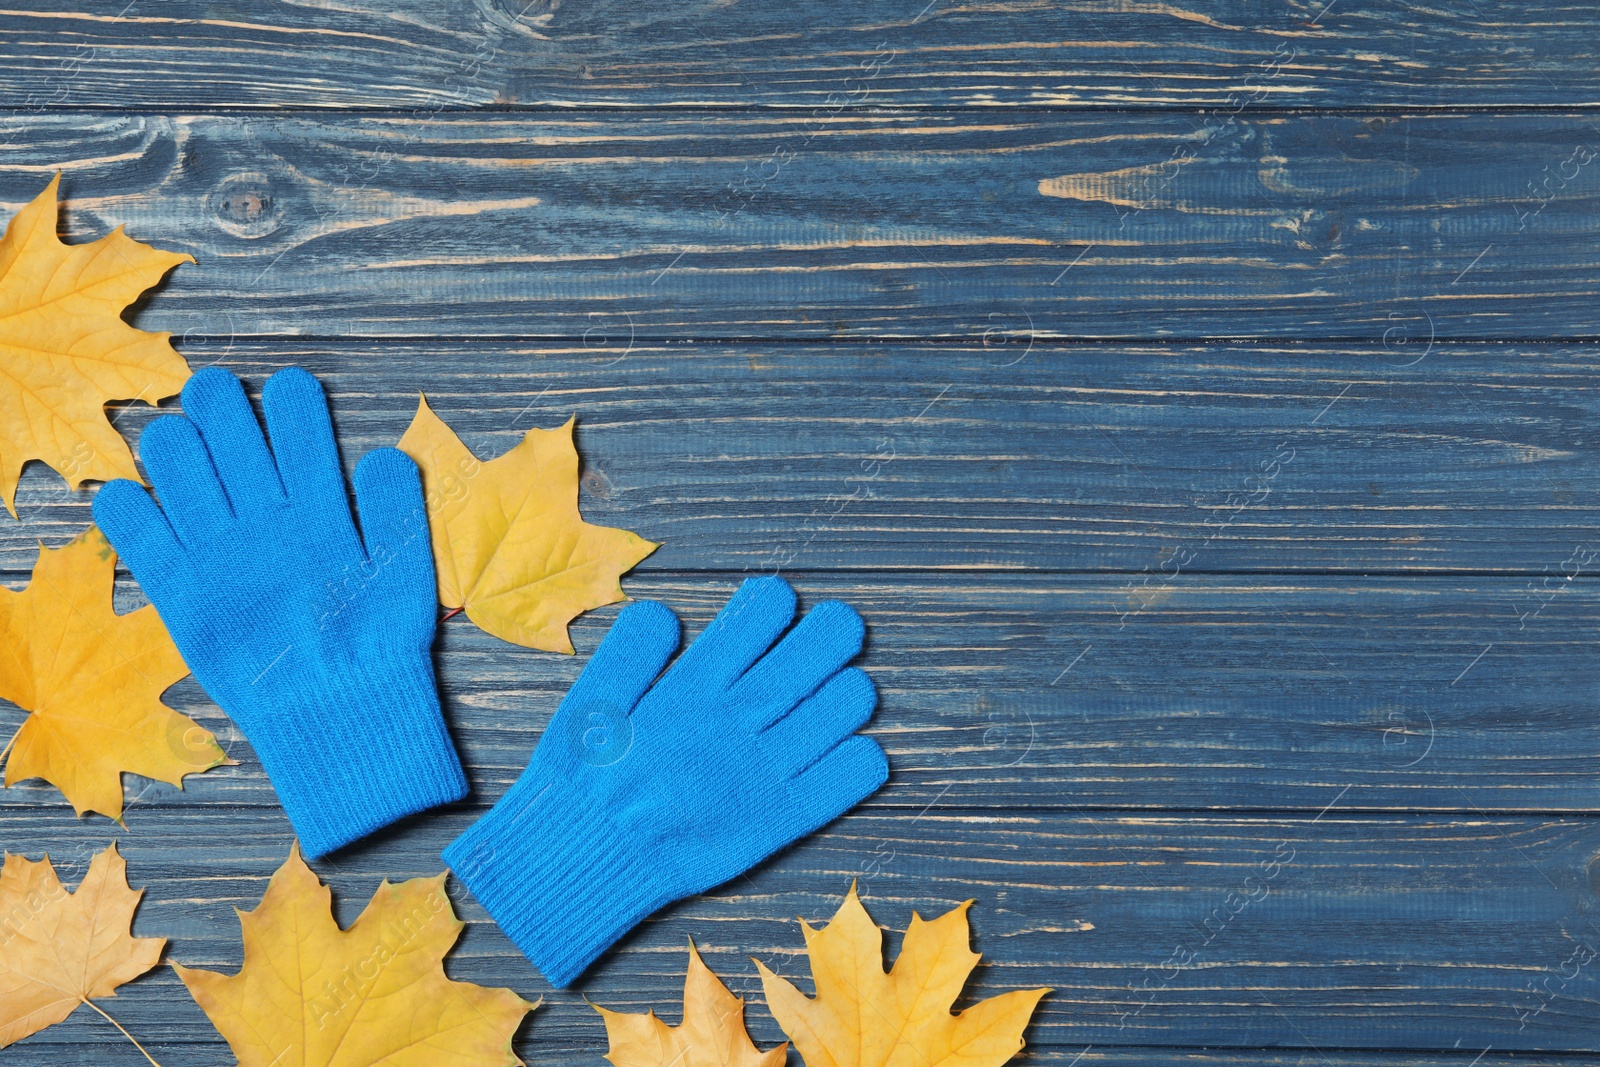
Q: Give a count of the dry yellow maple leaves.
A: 7